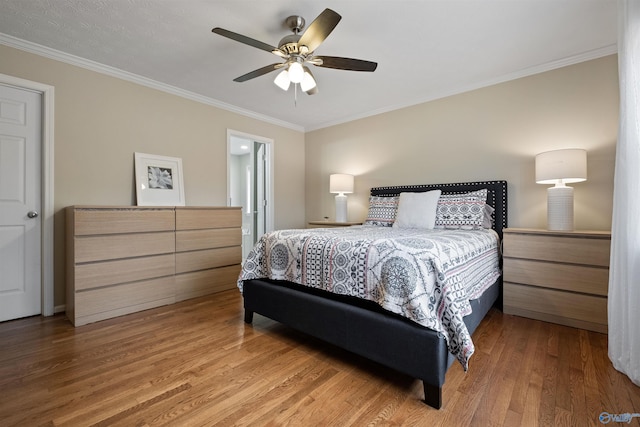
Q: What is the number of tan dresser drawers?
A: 11